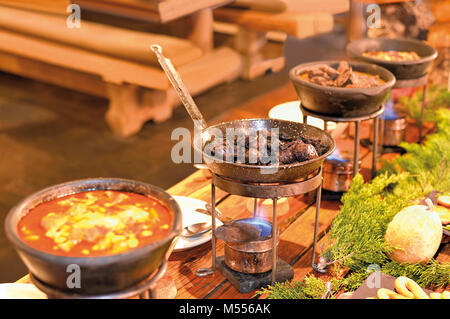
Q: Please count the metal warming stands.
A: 4